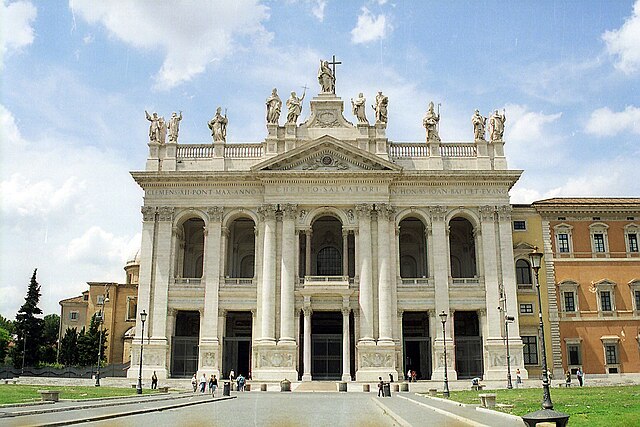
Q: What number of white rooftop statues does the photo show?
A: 11